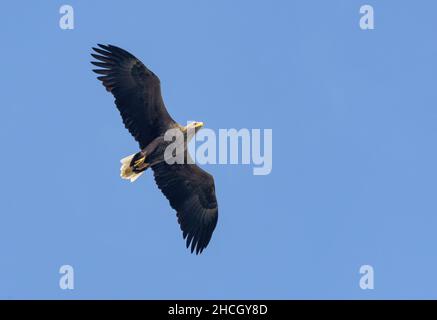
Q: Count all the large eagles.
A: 1